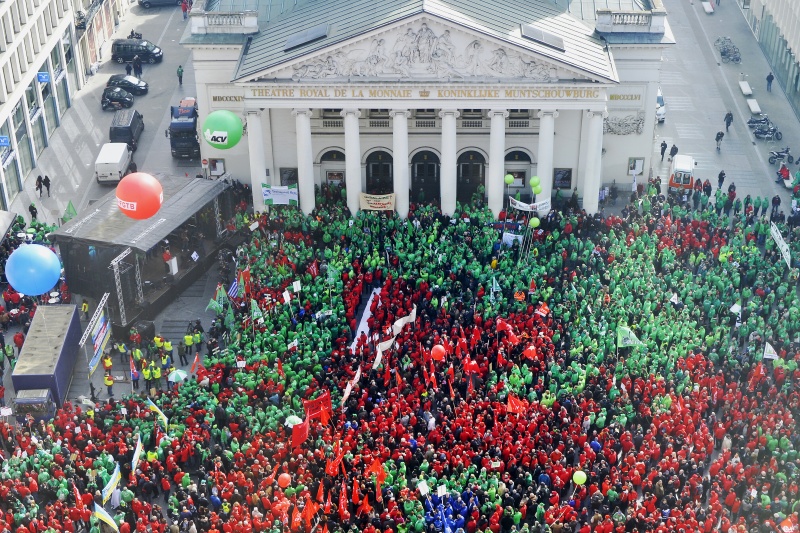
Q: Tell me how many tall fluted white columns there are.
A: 8